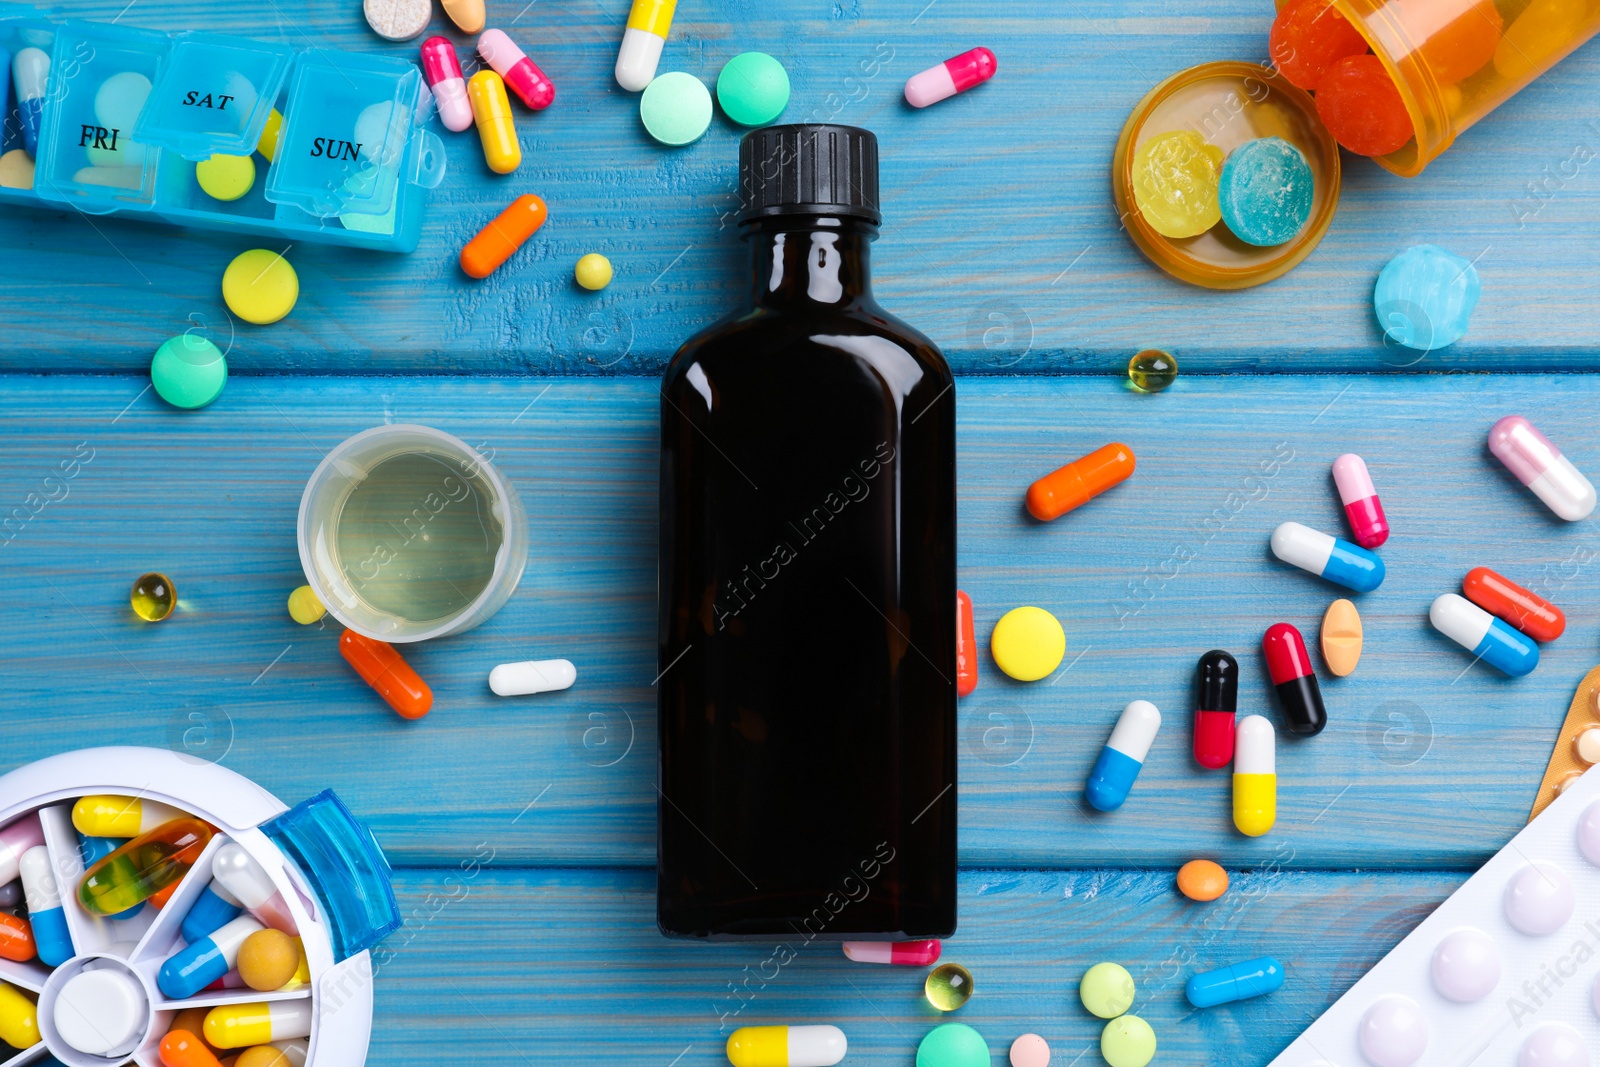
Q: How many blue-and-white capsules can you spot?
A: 7